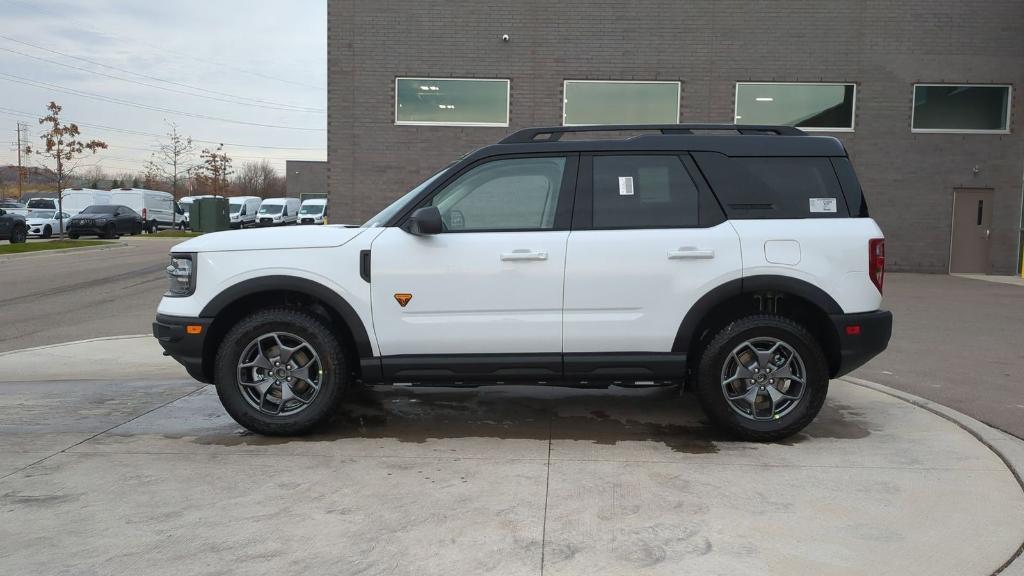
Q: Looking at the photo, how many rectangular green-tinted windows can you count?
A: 4